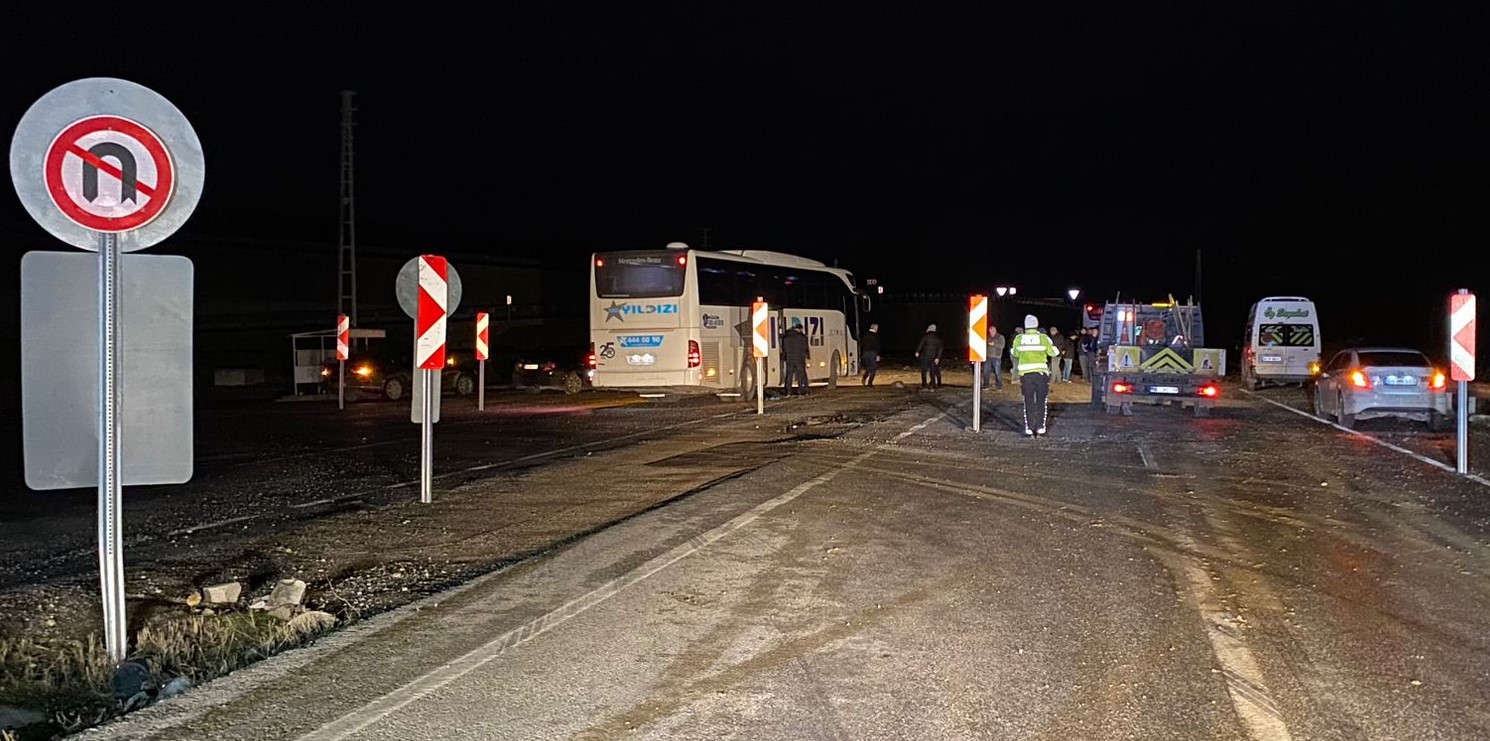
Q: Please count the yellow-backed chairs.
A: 0